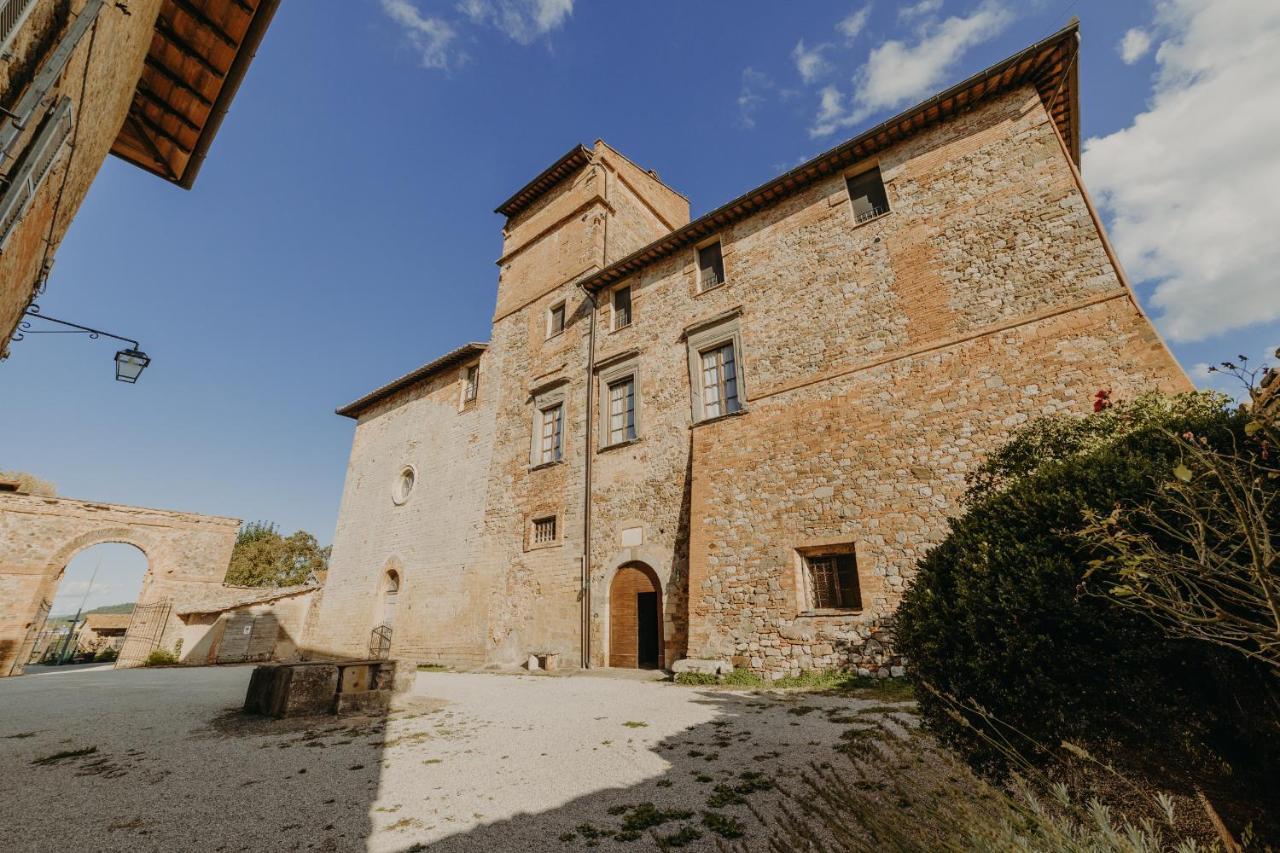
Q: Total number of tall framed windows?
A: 3